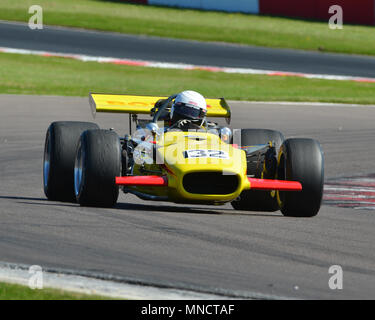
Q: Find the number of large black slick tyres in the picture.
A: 4